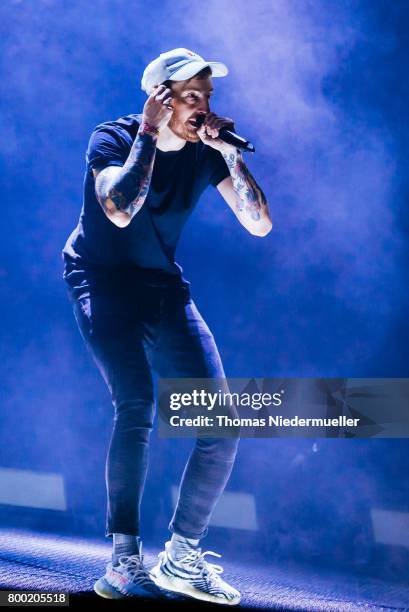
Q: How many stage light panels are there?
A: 3